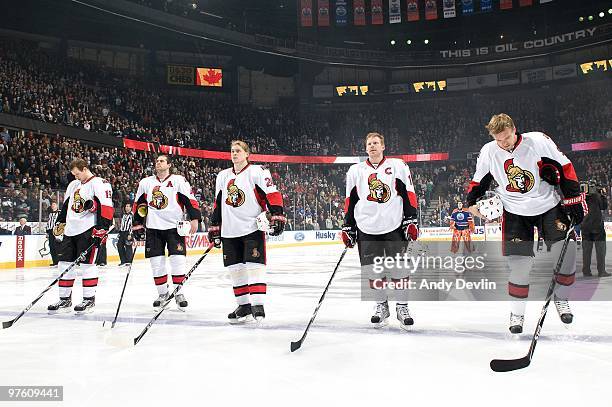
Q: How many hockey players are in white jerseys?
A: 5